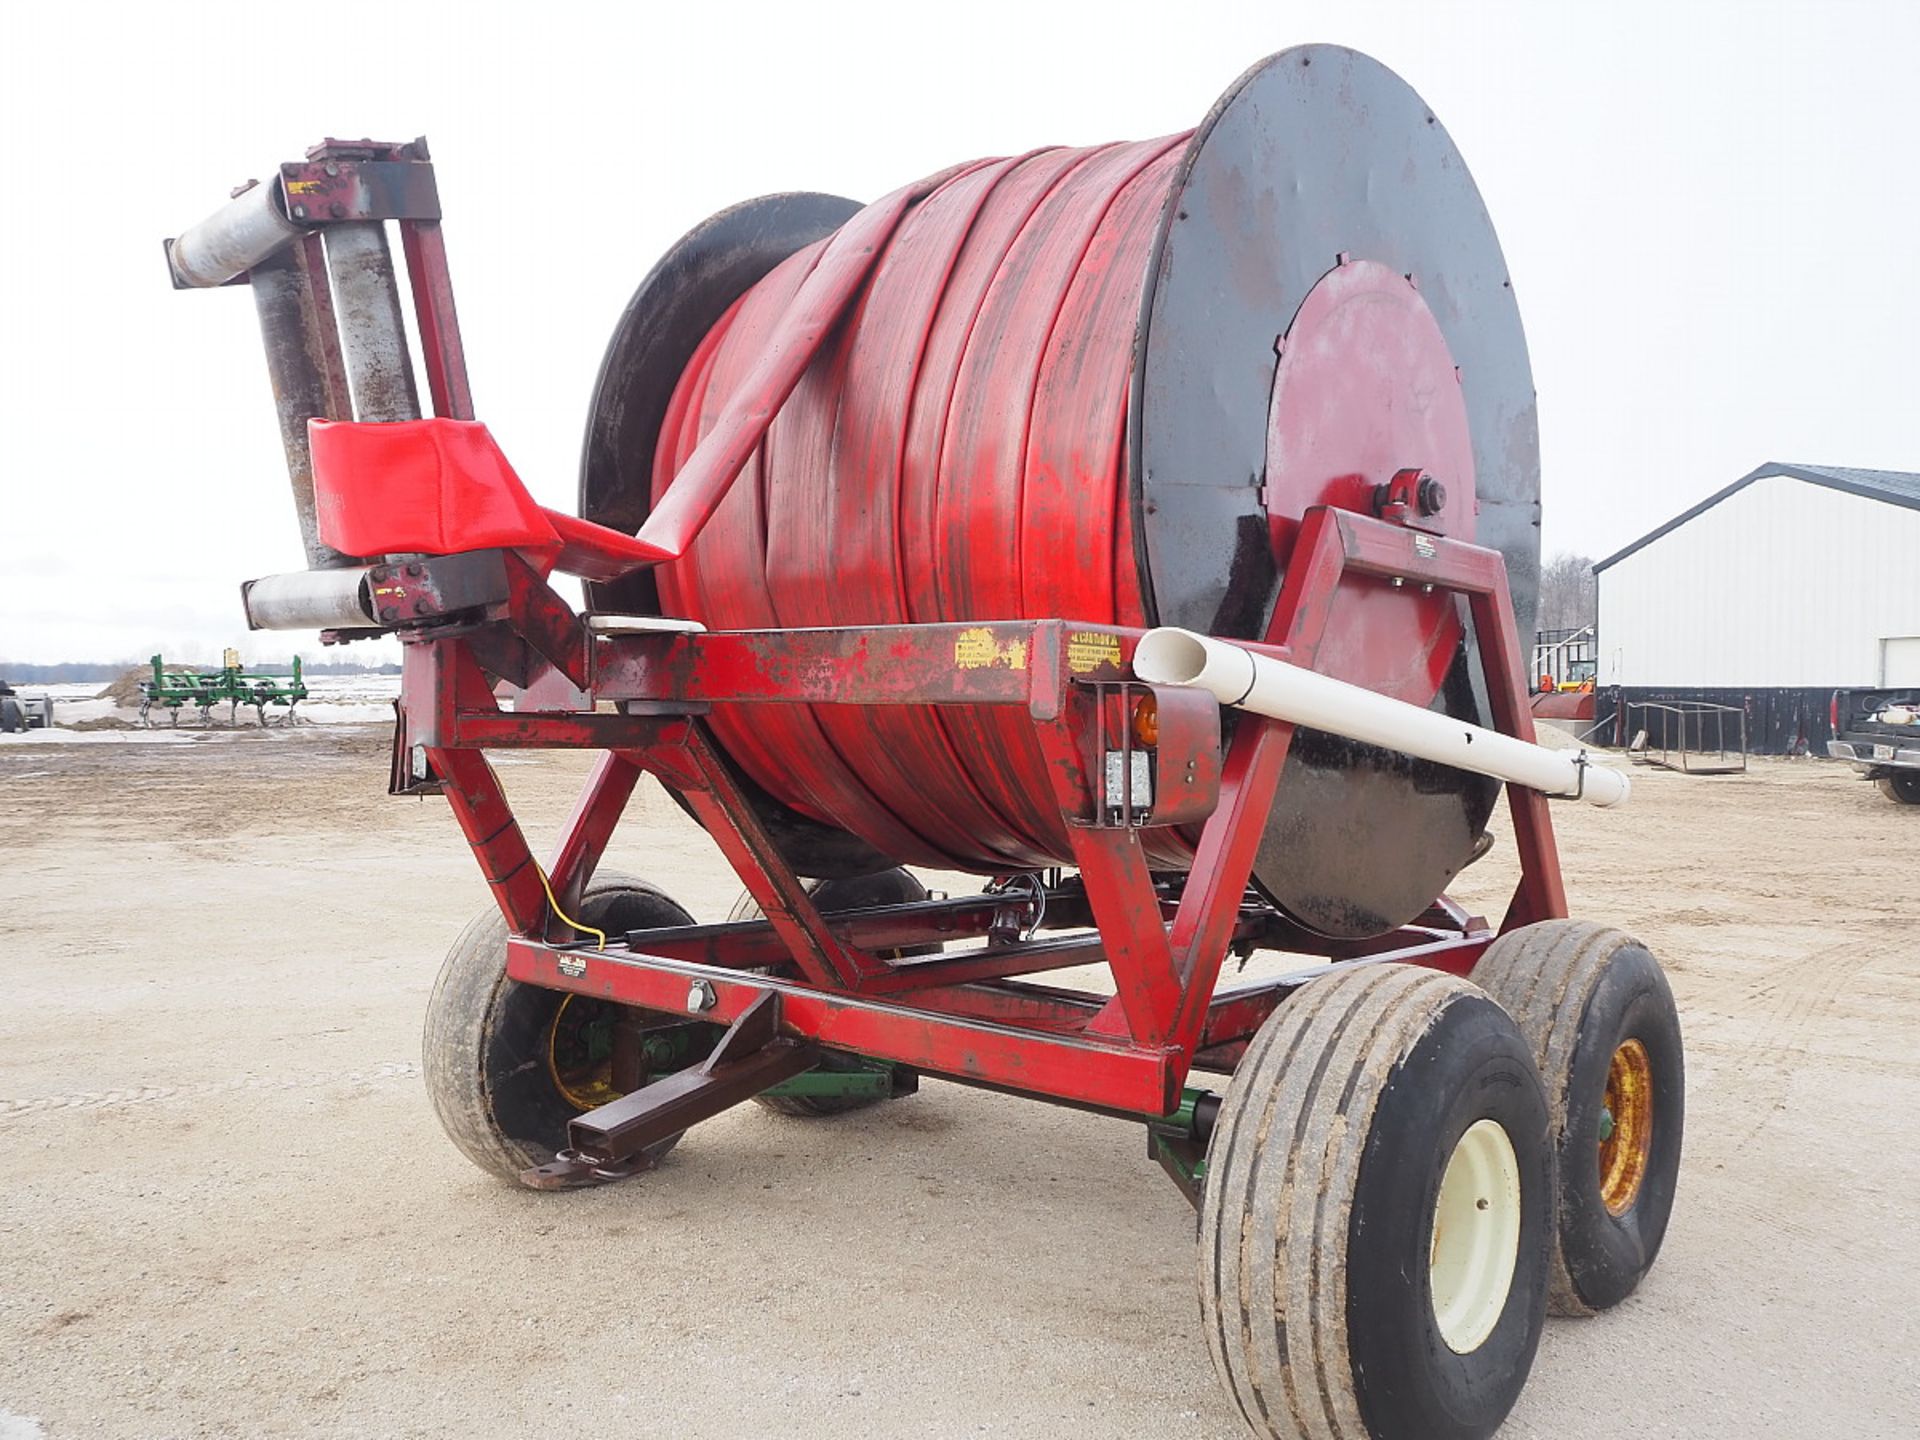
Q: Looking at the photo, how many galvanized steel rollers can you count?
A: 4